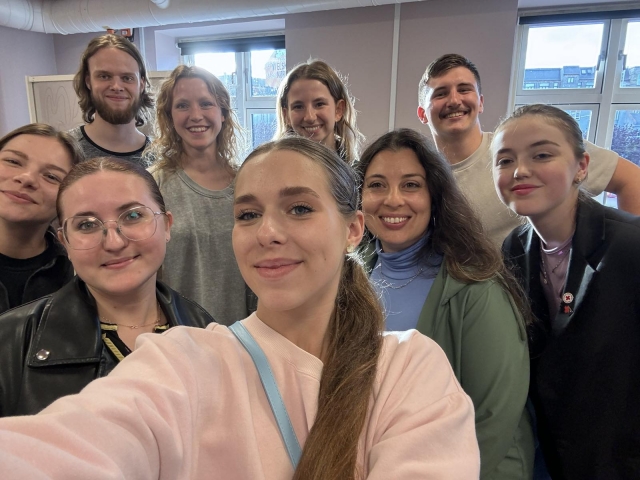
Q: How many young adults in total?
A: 9